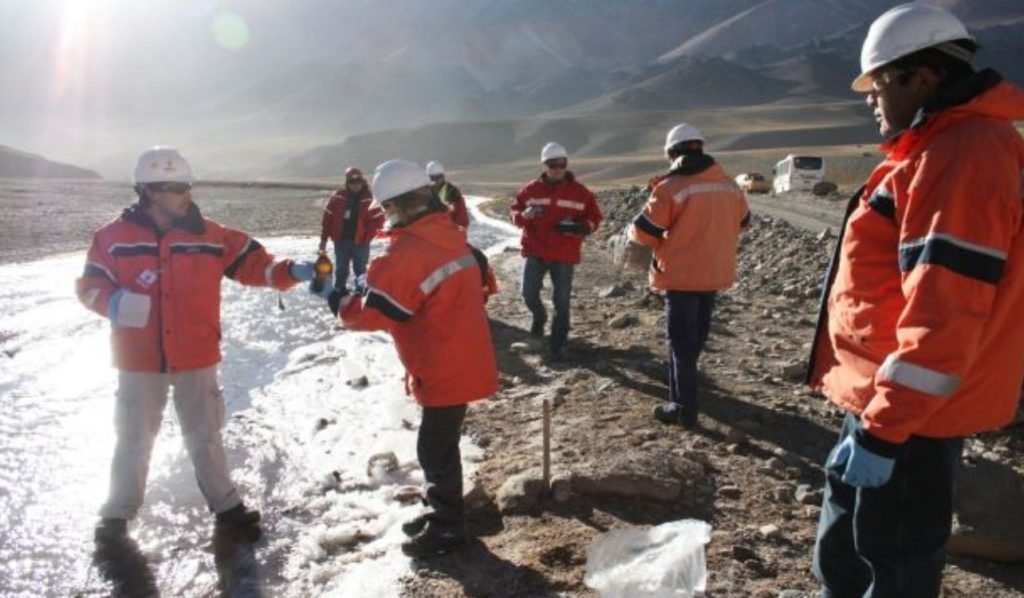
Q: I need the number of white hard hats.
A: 6